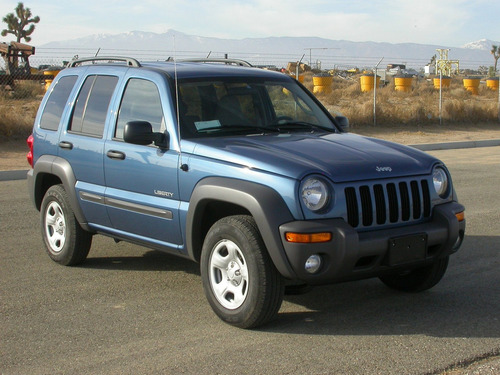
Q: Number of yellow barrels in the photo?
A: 8